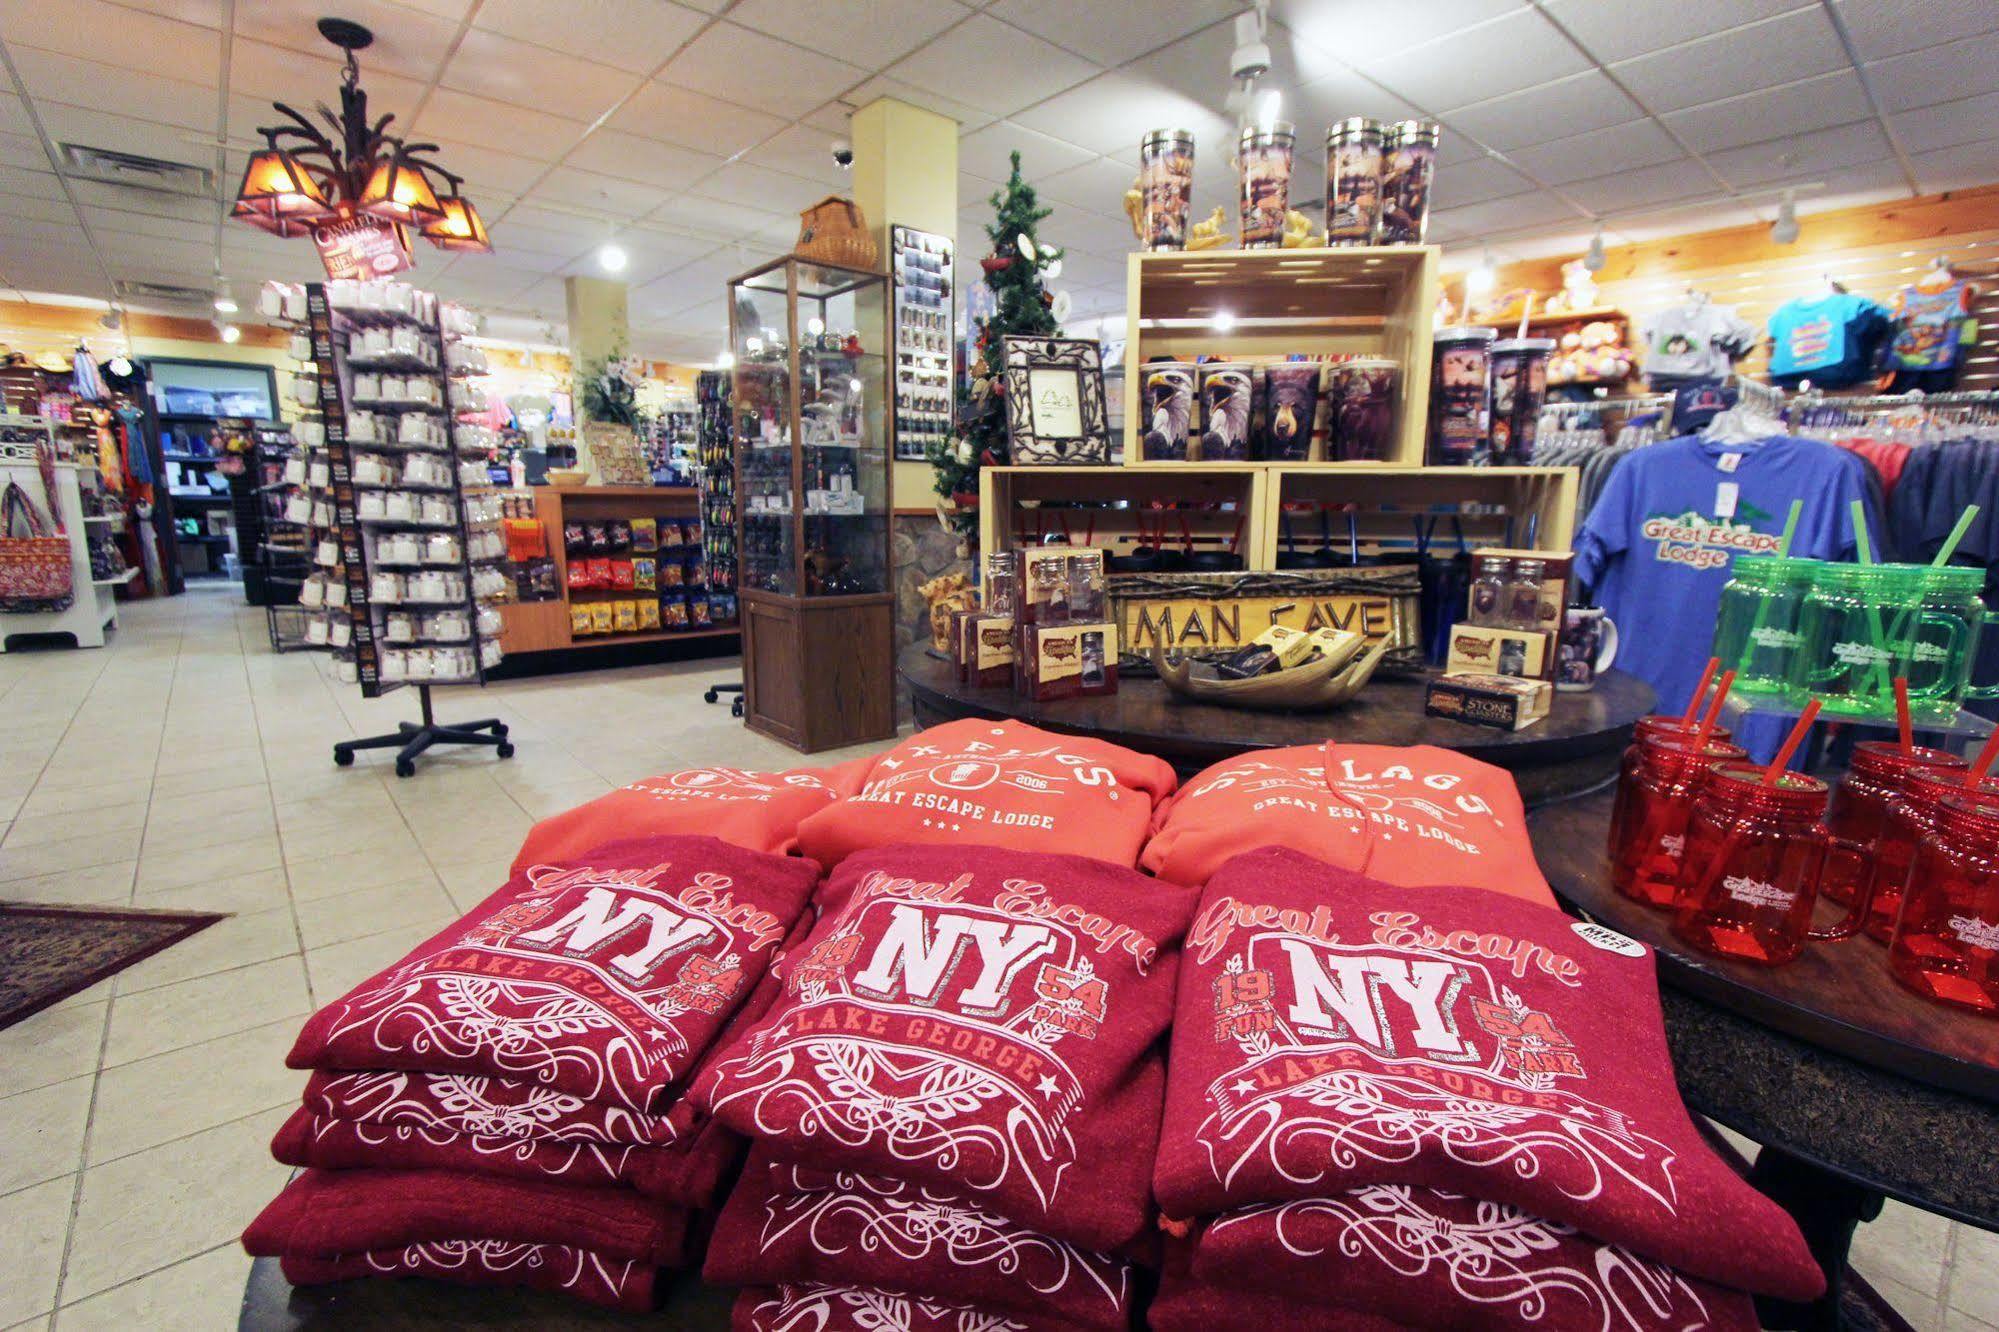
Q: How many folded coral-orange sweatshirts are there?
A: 3